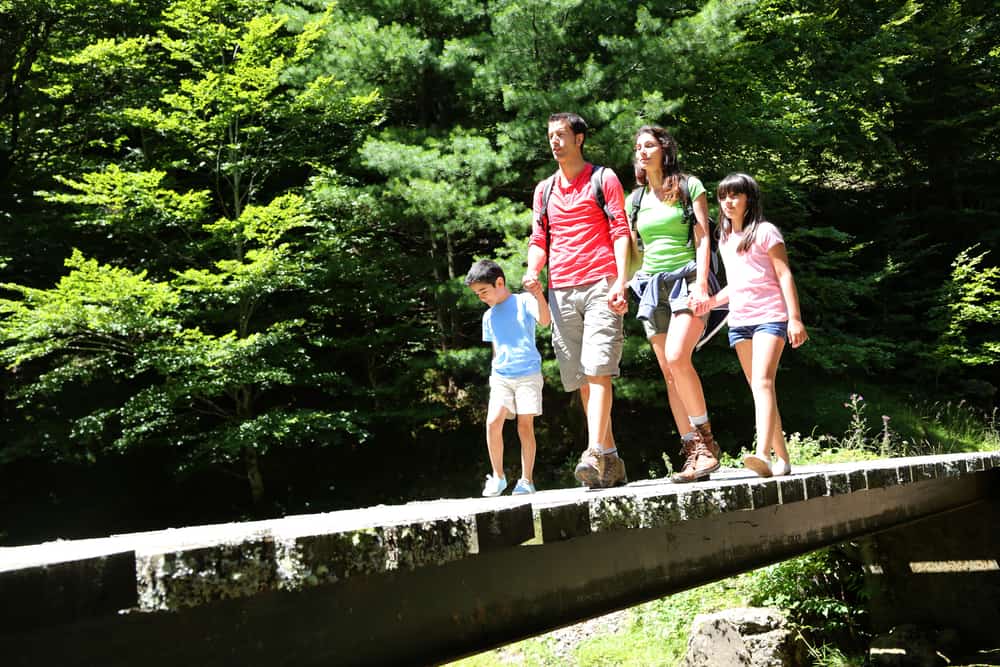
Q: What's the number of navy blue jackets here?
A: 1